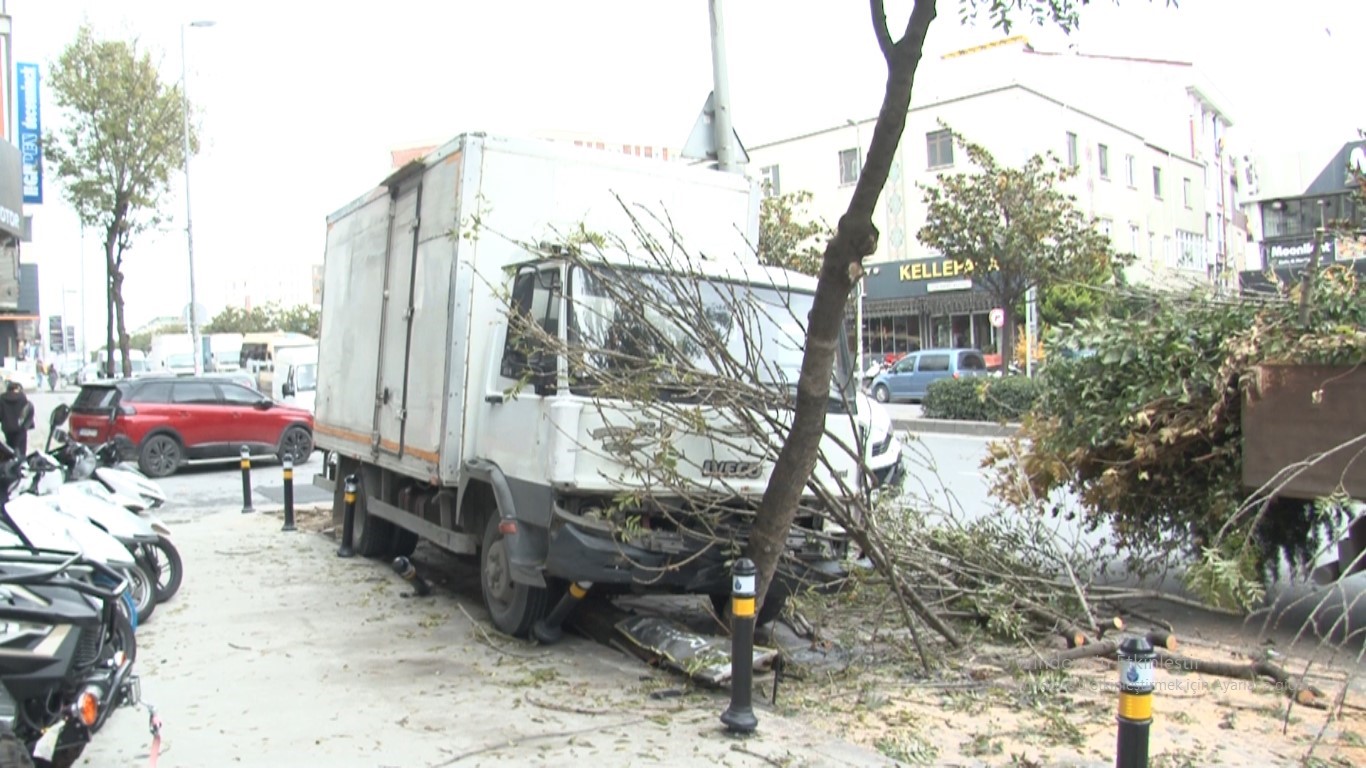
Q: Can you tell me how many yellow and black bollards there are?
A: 7